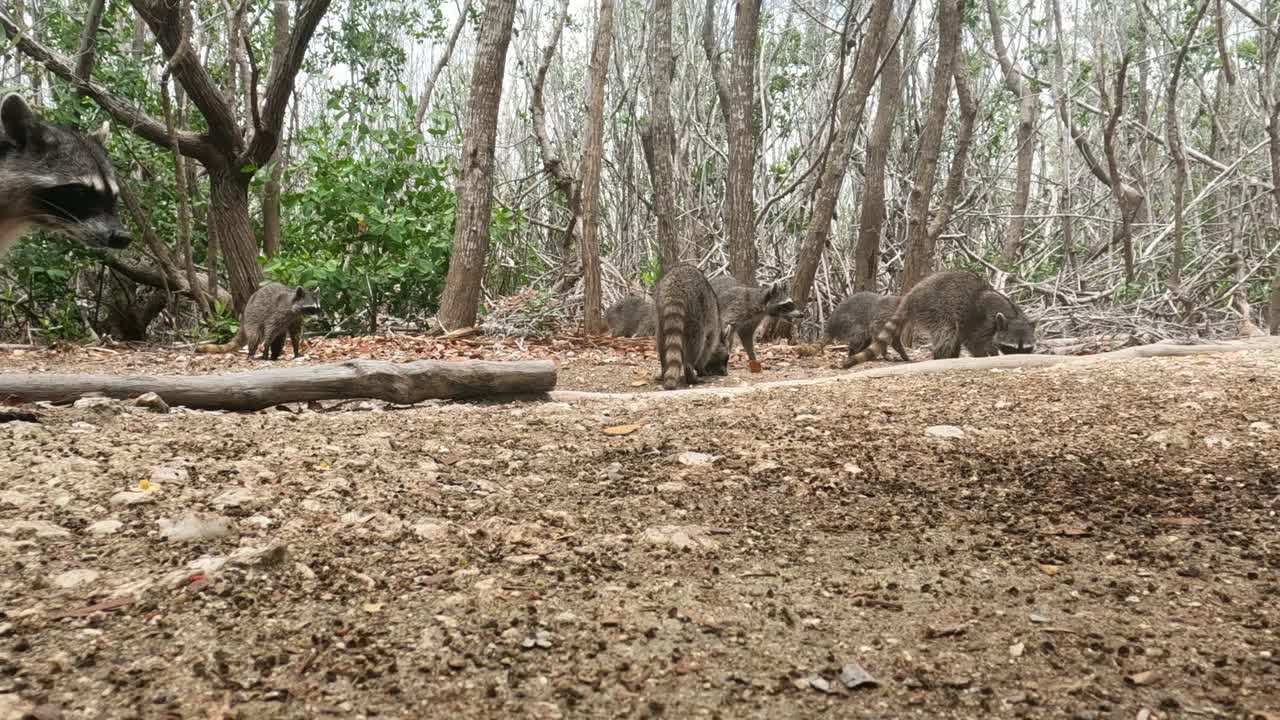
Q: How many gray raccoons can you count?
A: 7